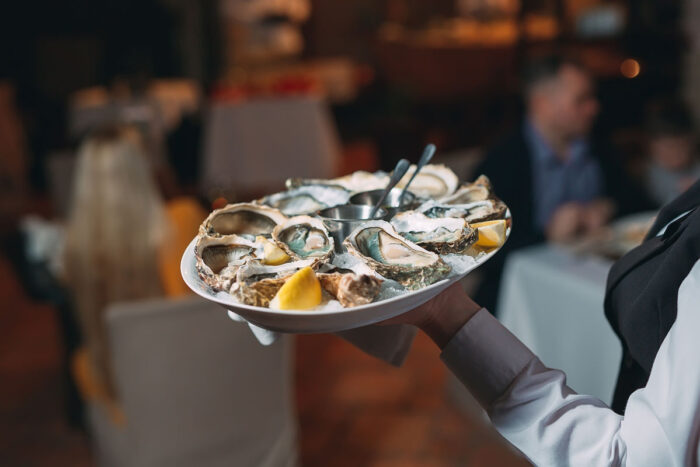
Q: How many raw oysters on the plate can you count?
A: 12